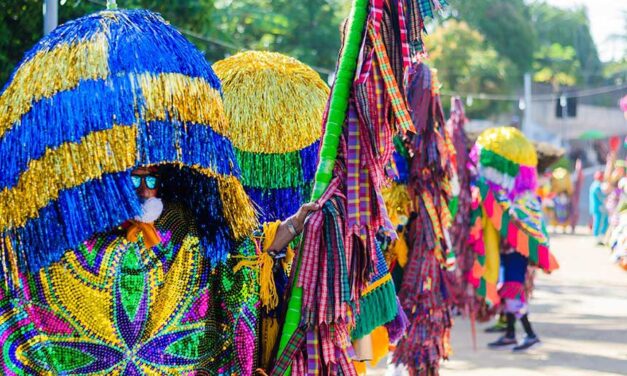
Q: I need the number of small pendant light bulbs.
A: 3